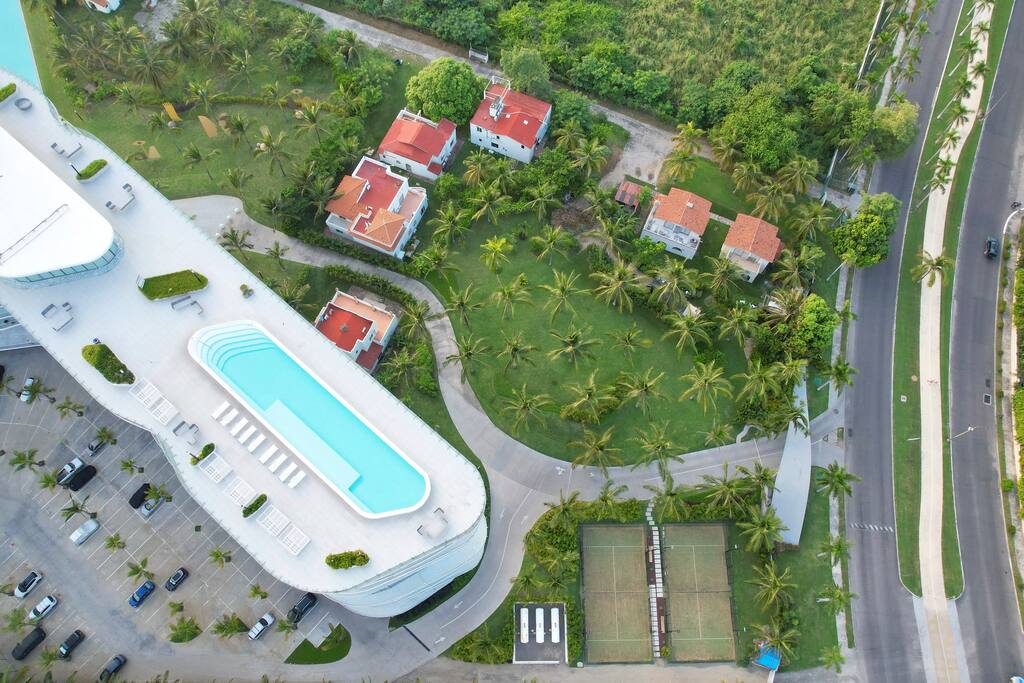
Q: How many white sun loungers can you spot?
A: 9